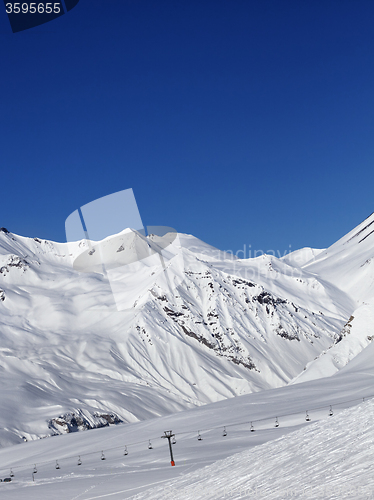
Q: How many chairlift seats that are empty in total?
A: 14